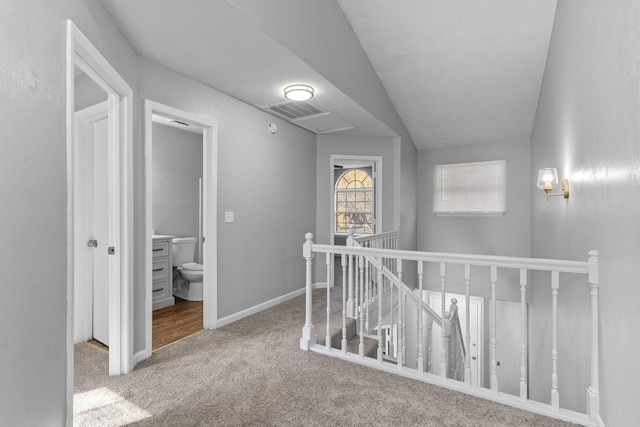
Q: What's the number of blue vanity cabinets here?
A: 0